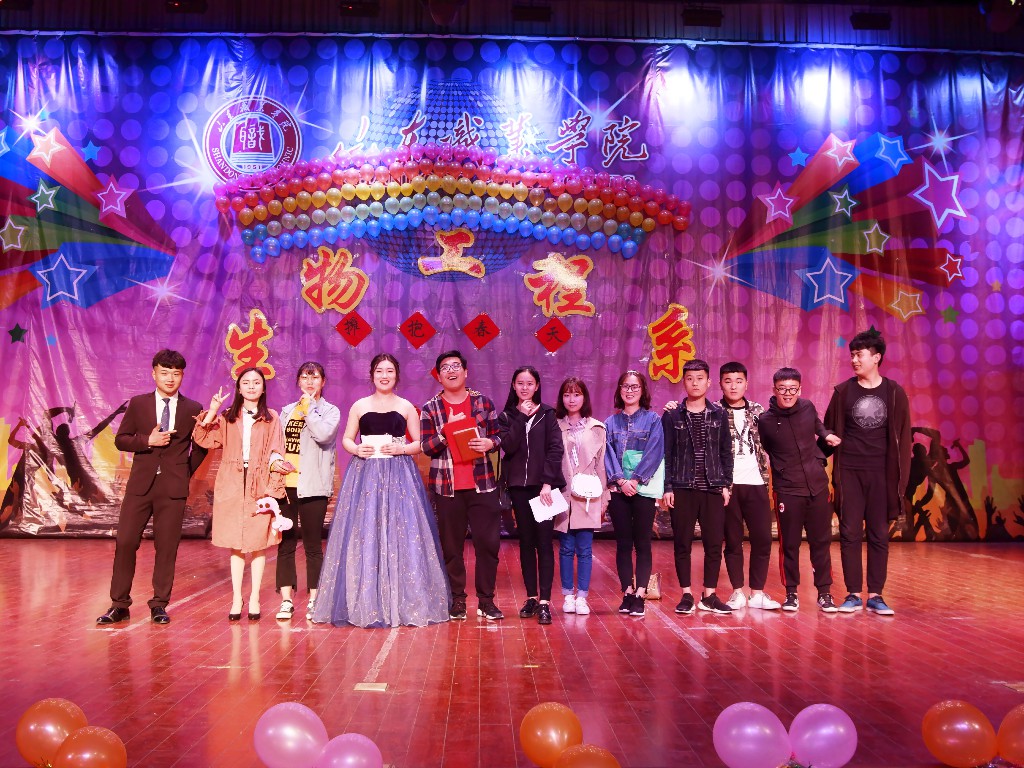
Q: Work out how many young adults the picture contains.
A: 12